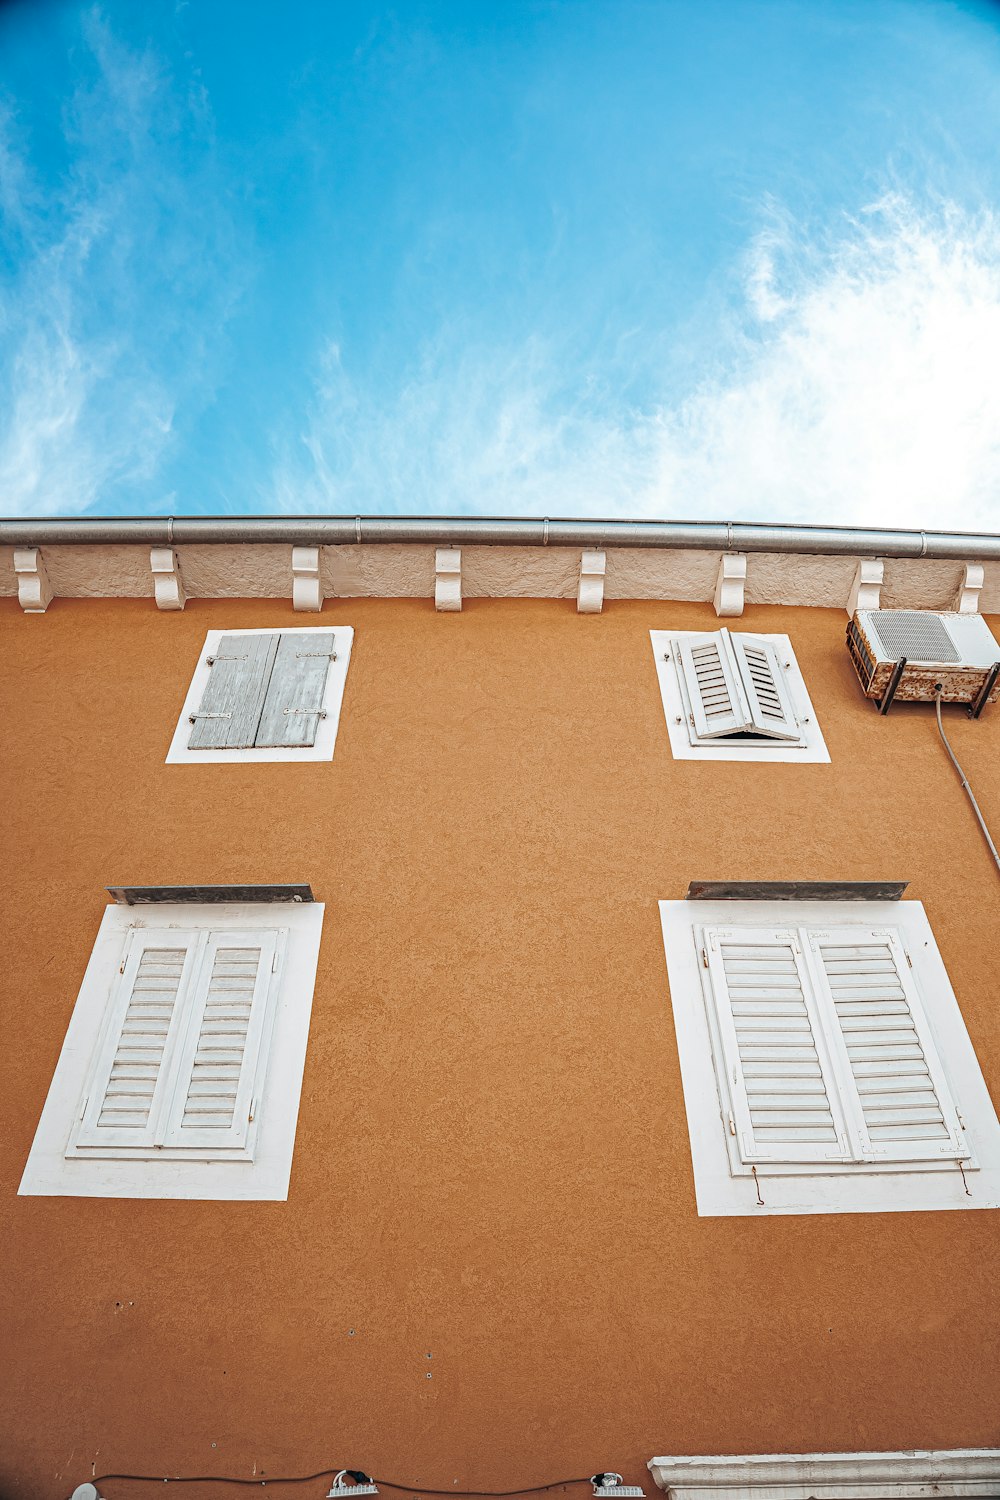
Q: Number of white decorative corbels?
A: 8